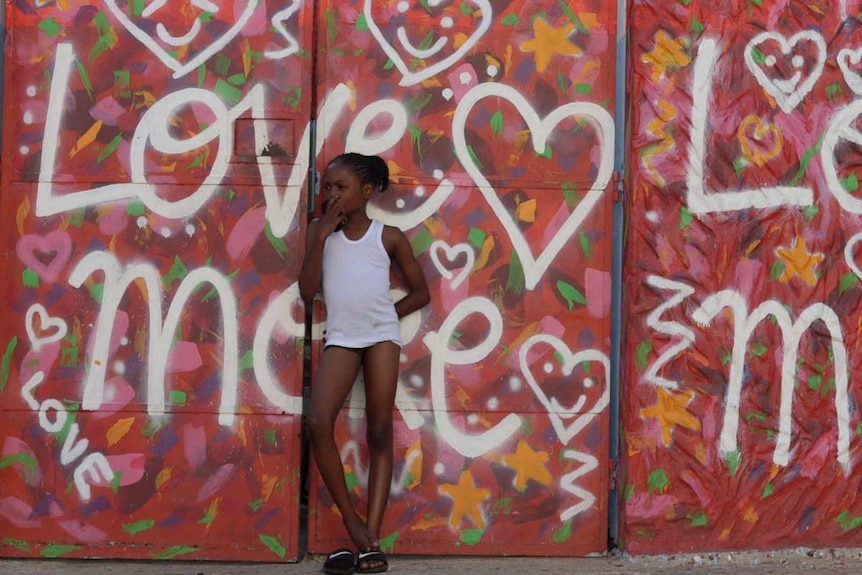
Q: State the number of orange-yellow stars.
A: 6